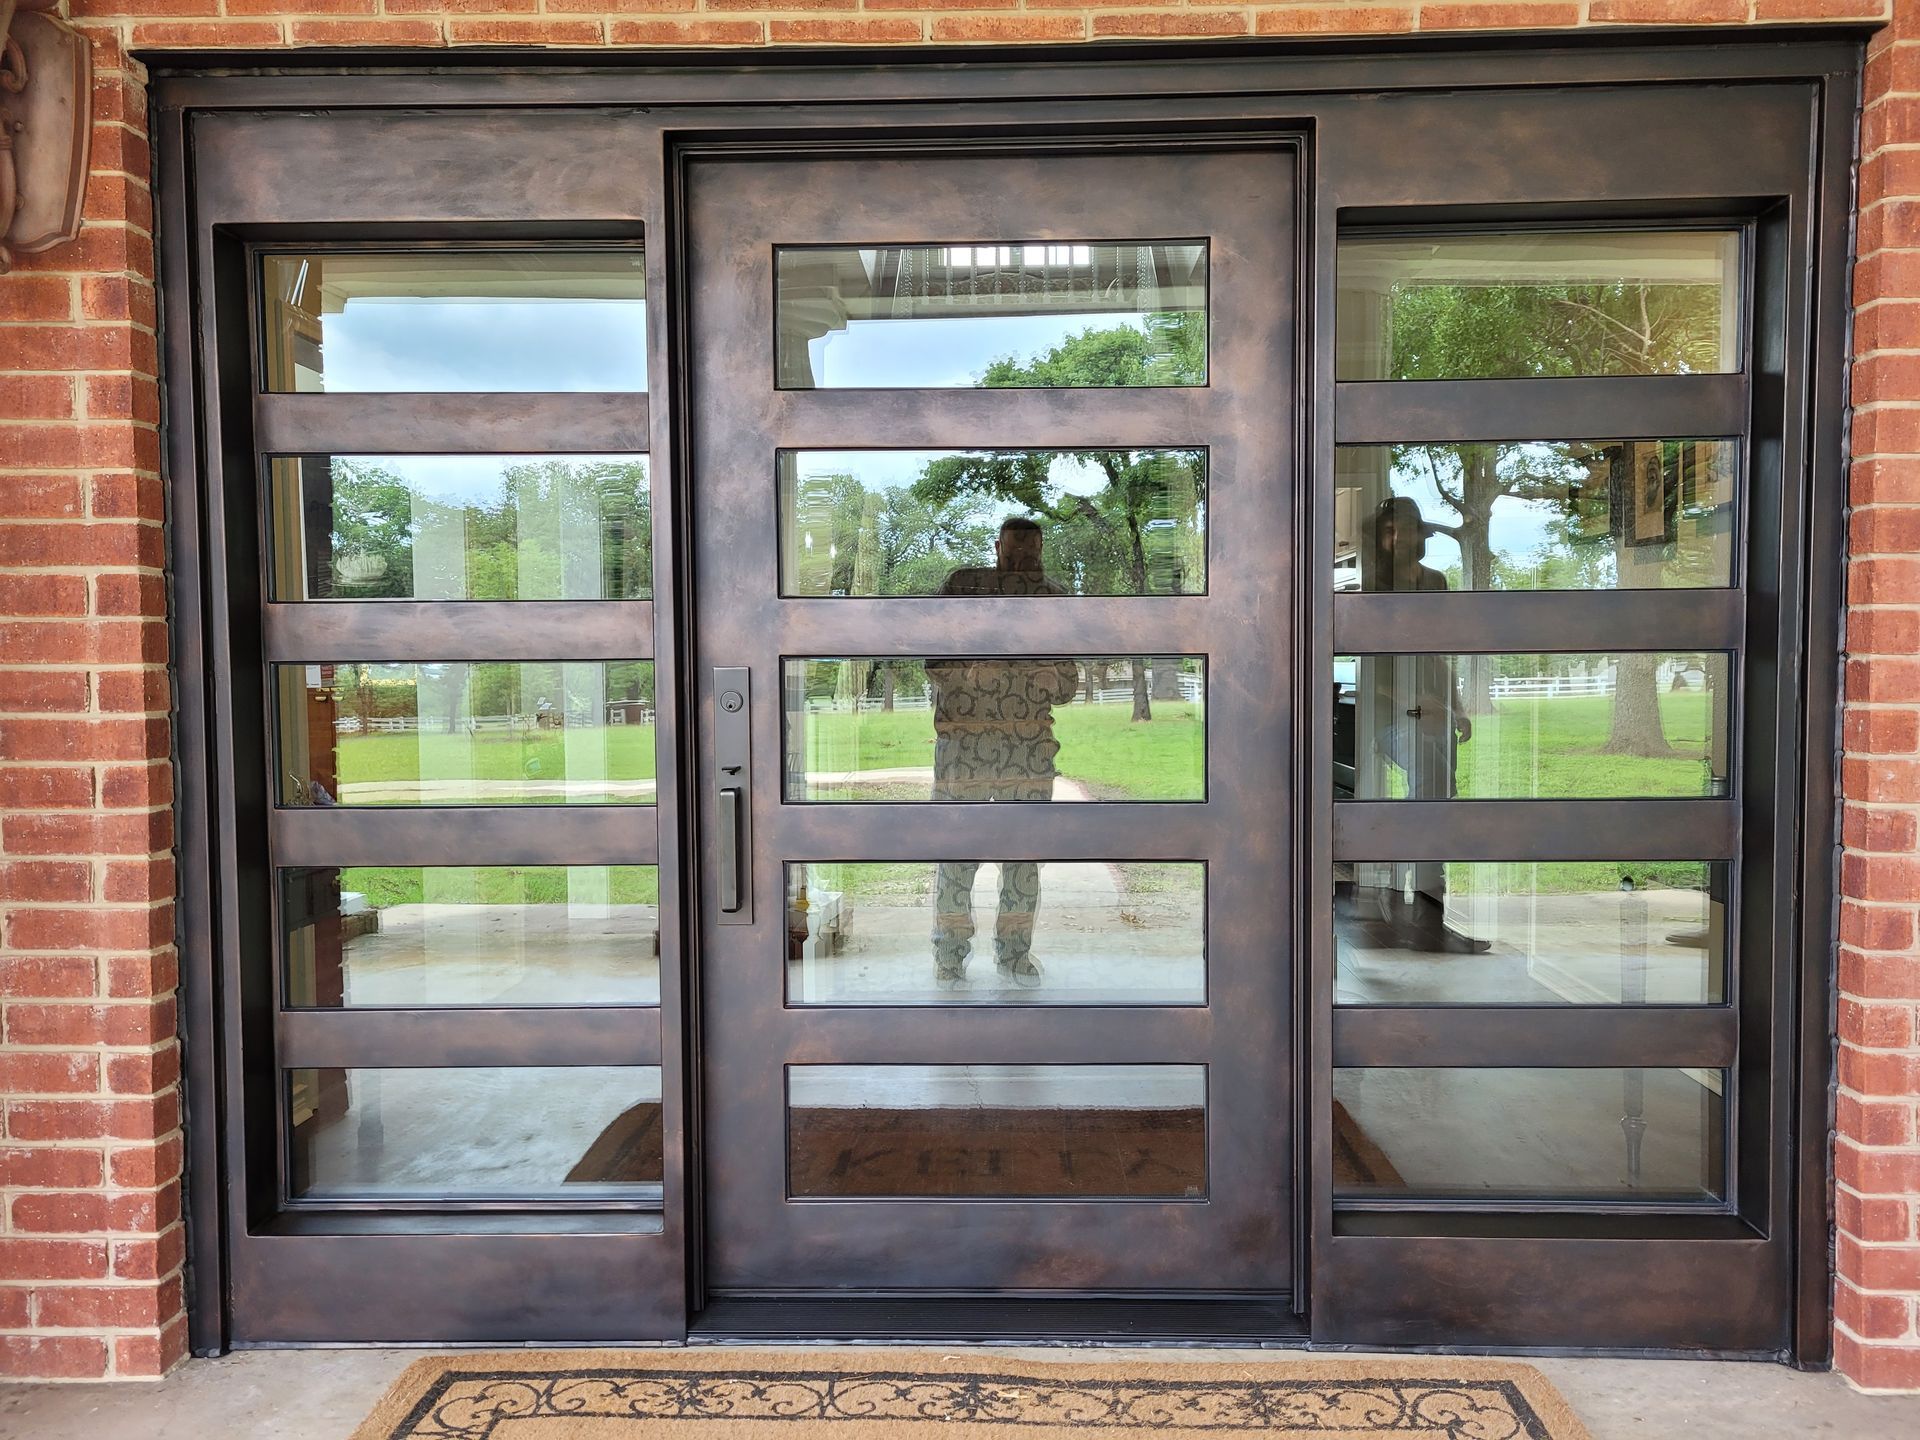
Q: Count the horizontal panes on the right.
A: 5